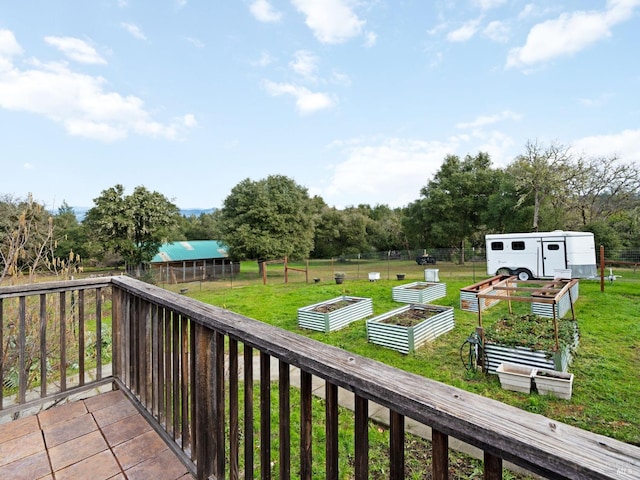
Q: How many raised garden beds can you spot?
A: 6